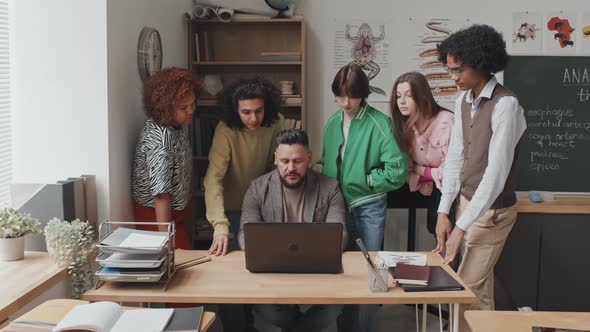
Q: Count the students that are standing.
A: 5